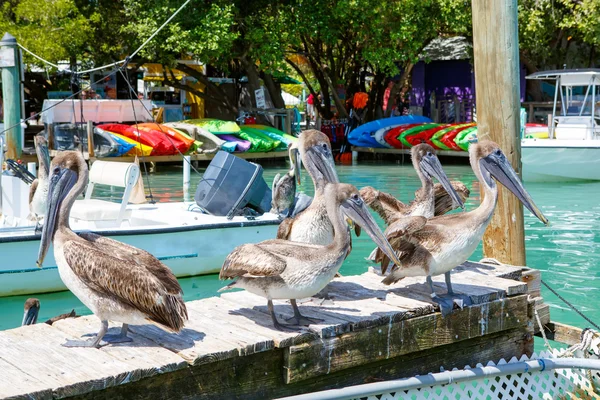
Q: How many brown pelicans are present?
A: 8